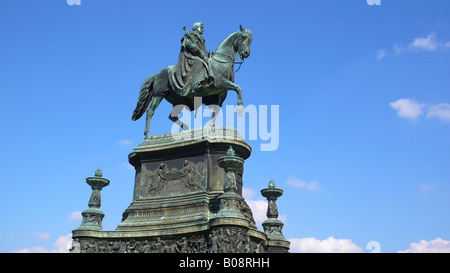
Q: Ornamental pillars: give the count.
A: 3